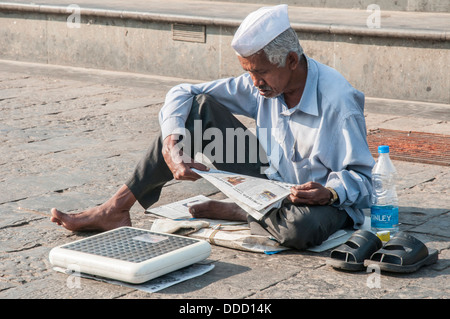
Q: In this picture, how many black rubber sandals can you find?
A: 2